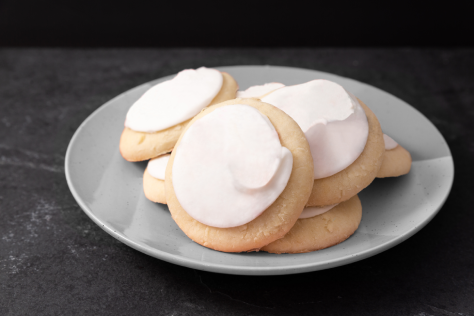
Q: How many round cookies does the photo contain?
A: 7